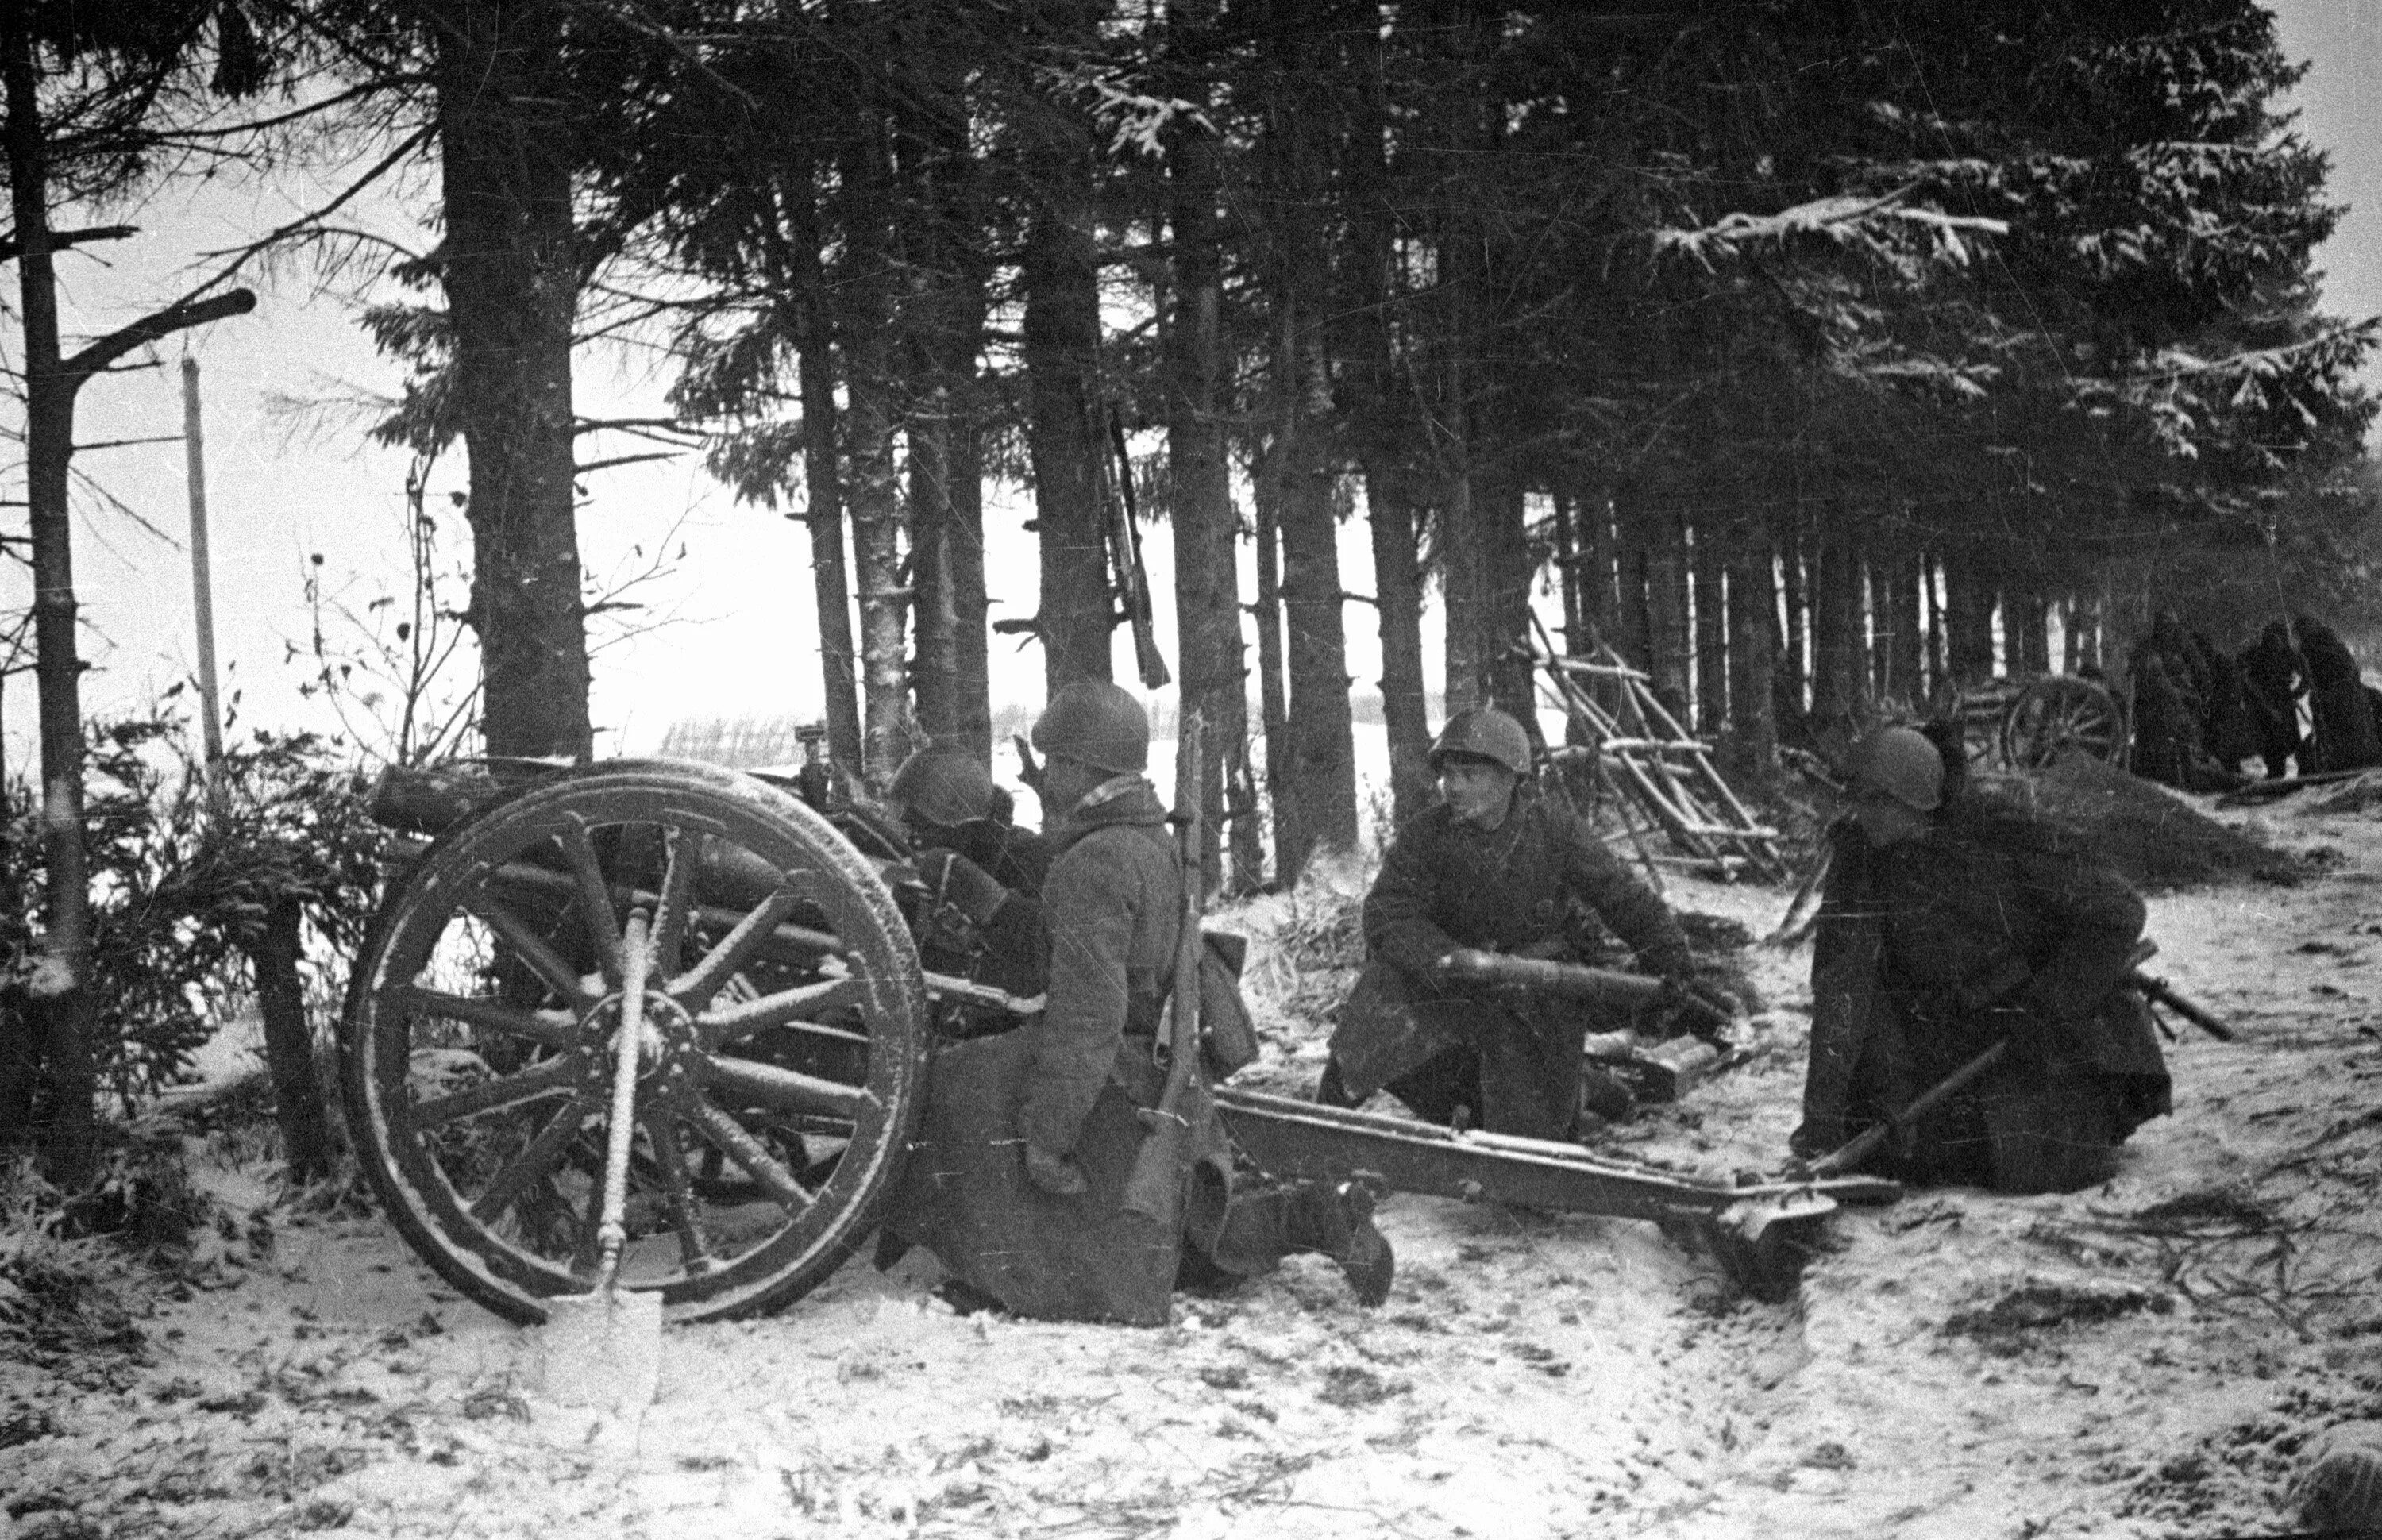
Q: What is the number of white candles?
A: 0